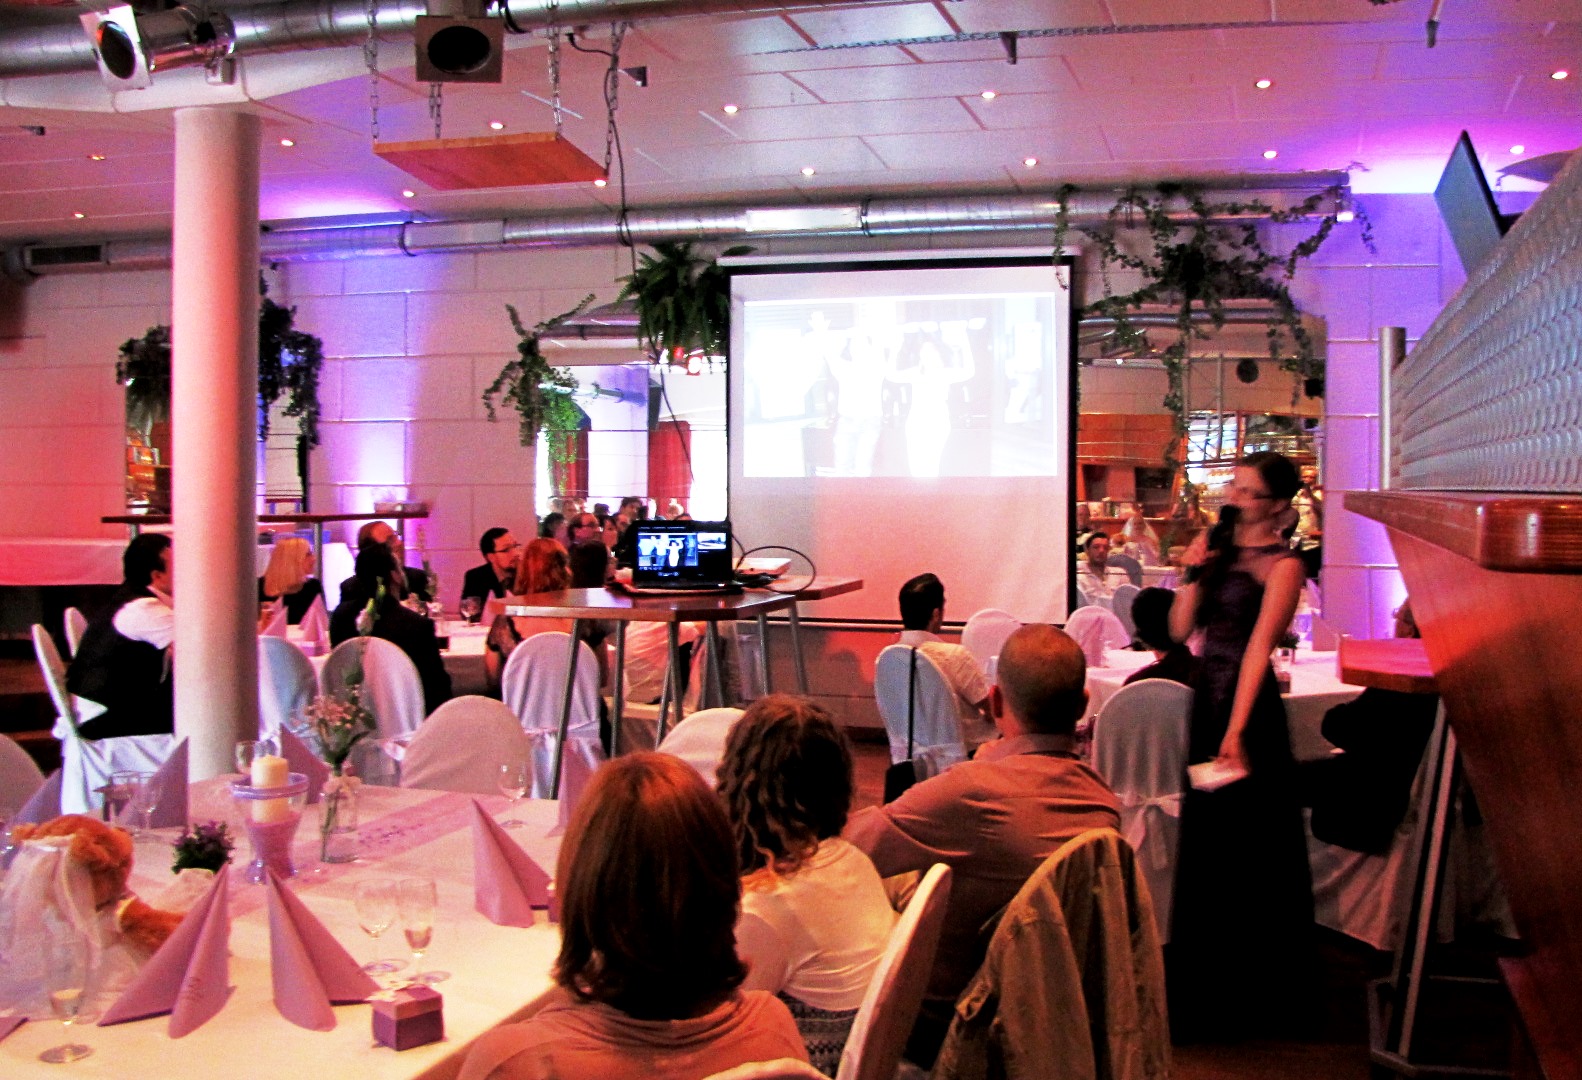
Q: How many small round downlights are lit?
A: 14